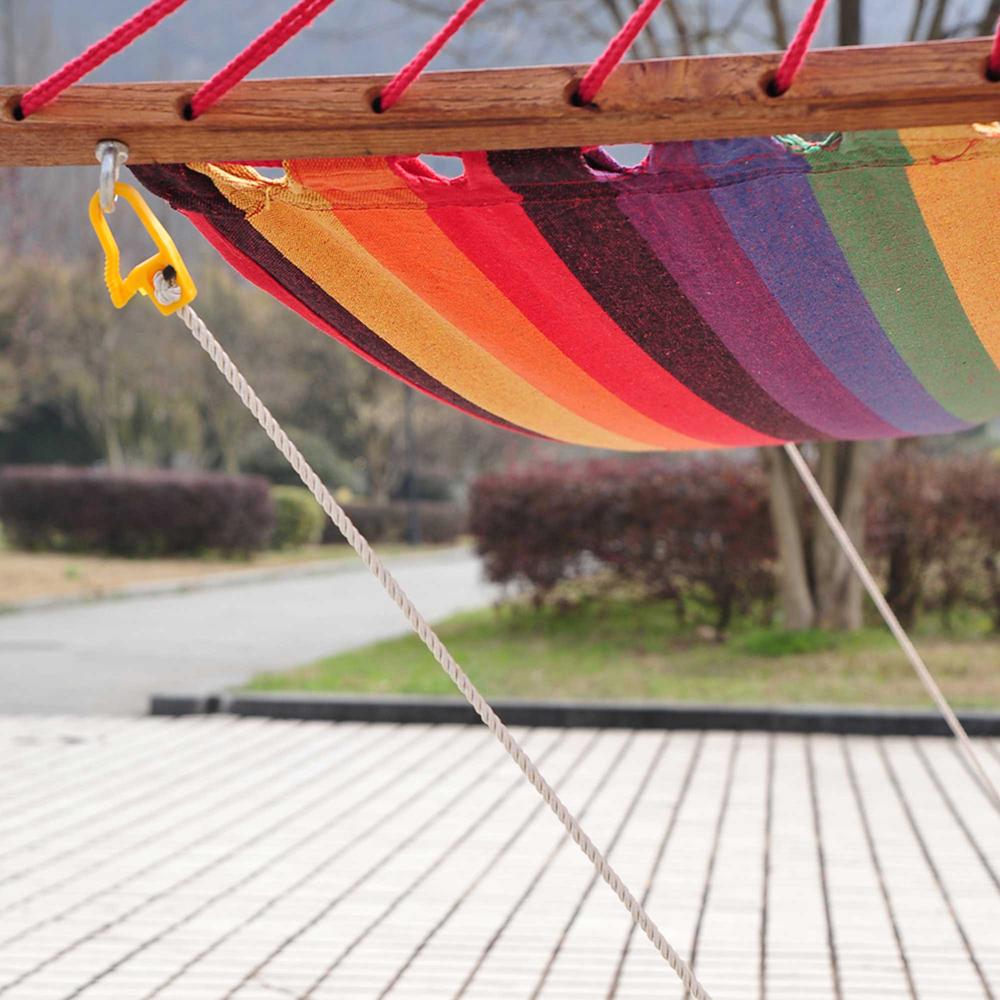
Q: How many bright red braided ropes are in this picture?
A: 6